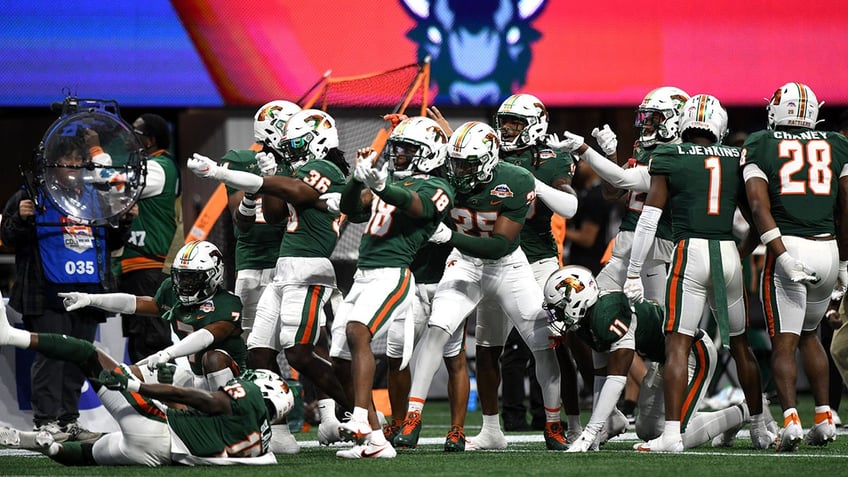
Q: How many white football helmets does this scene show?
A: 11